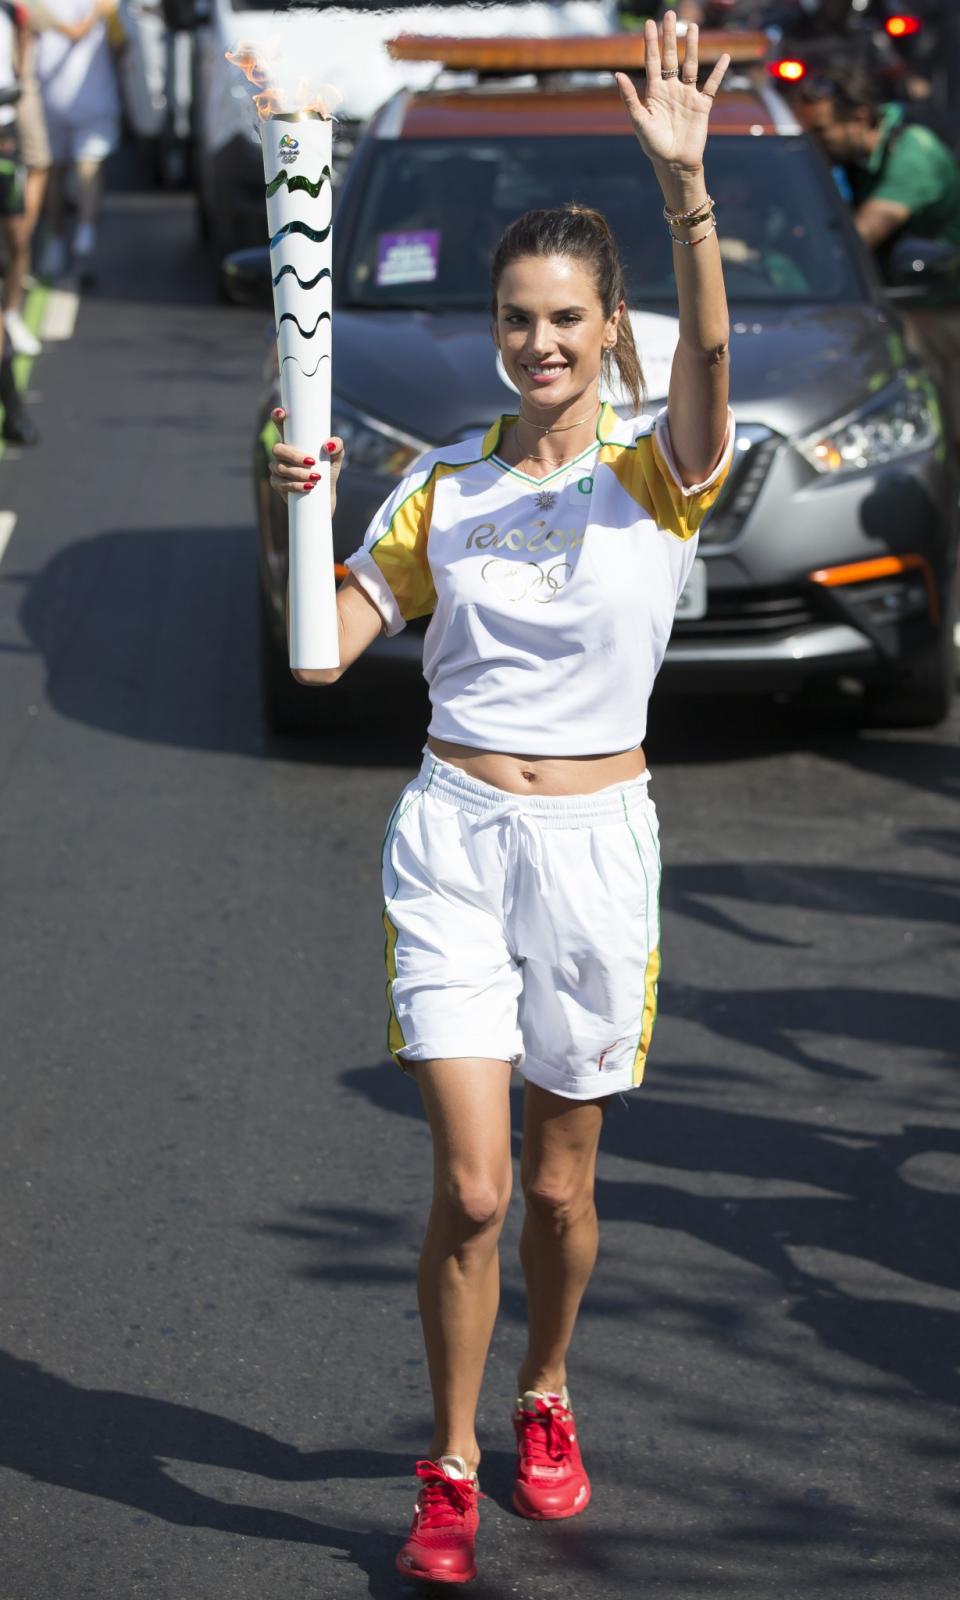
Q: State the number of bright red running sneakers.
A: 2